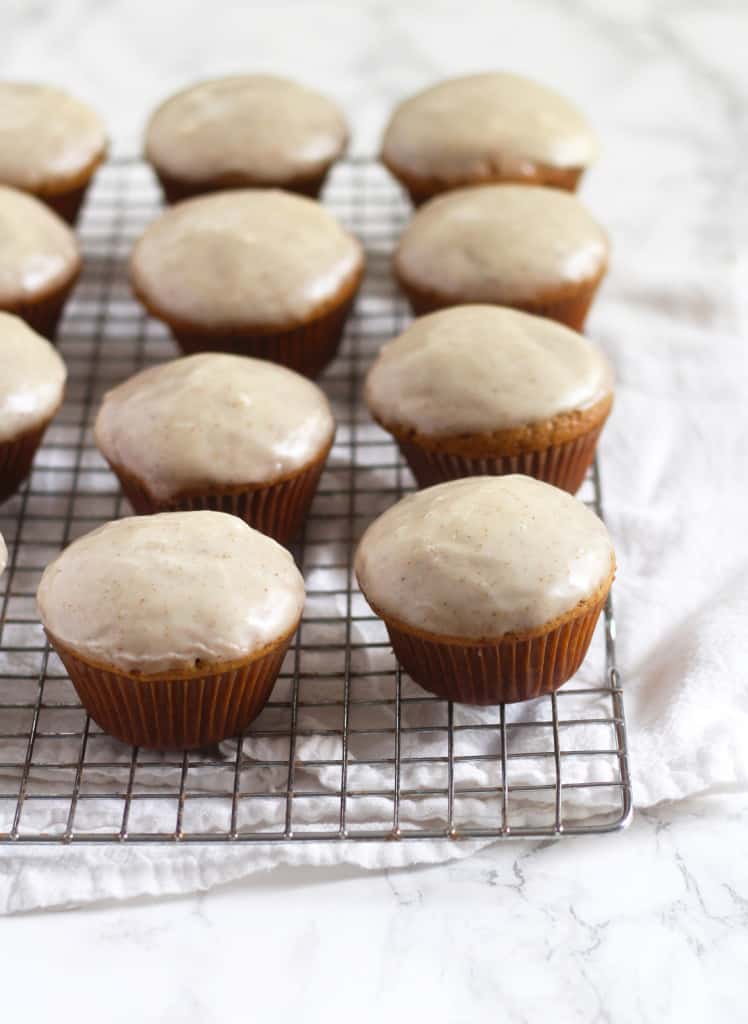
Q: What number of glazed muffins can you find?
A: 12